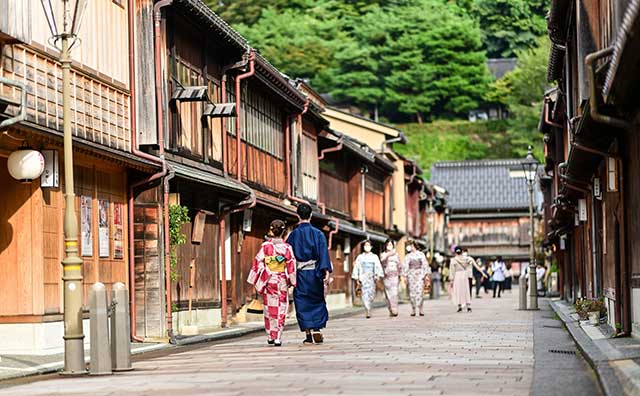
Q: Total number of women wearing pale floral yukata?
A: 3